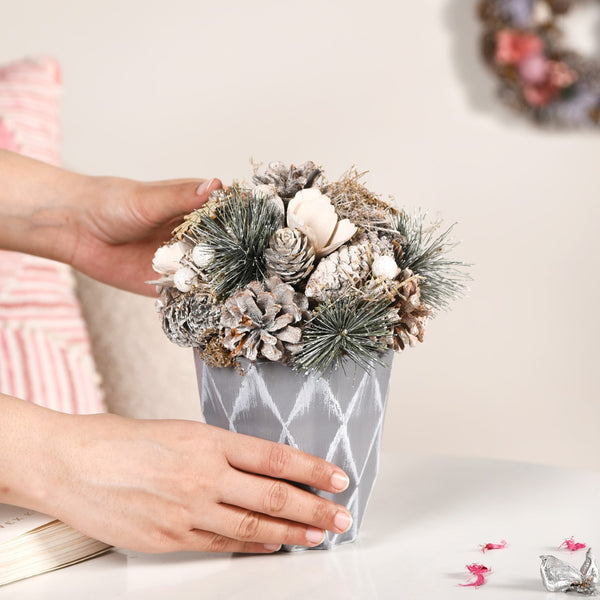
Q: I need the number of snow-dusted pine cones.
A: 6